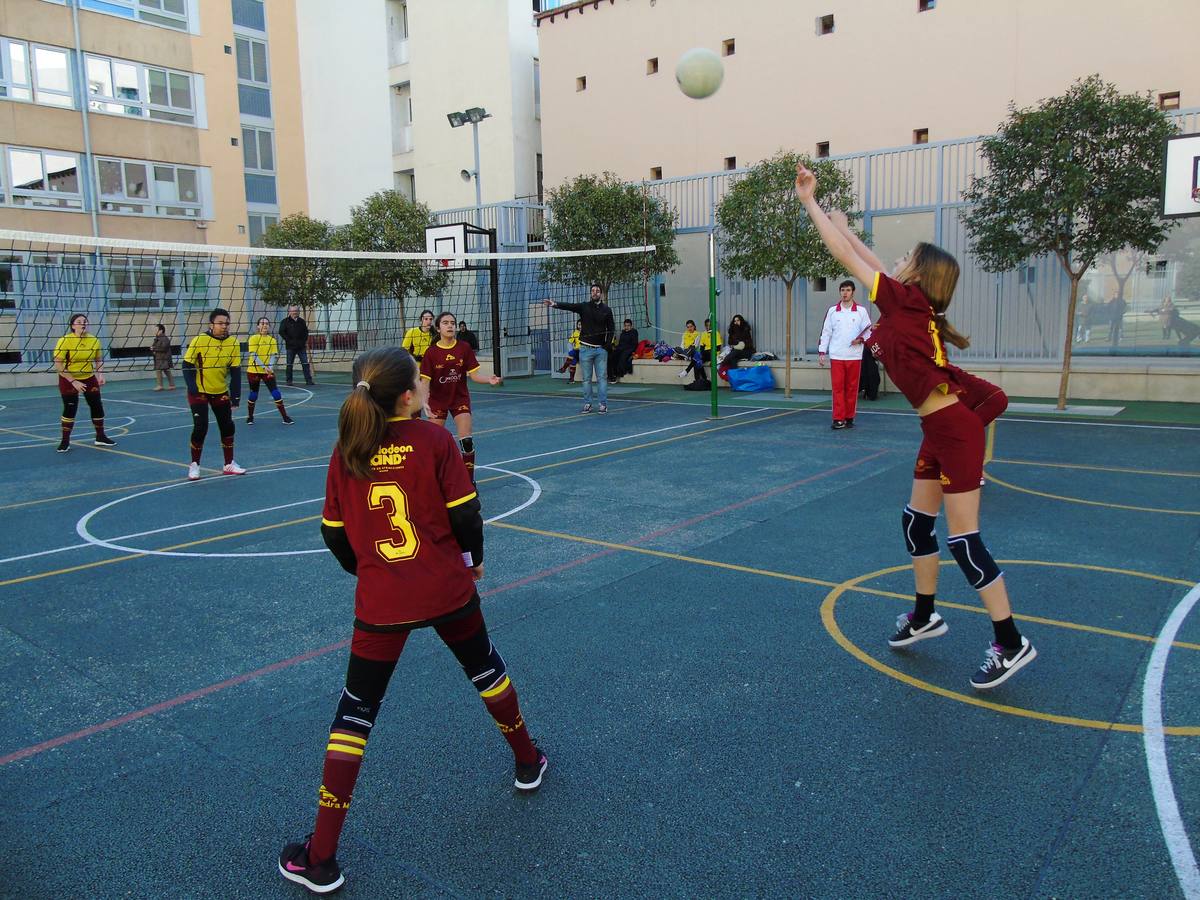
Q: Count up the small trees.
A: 5